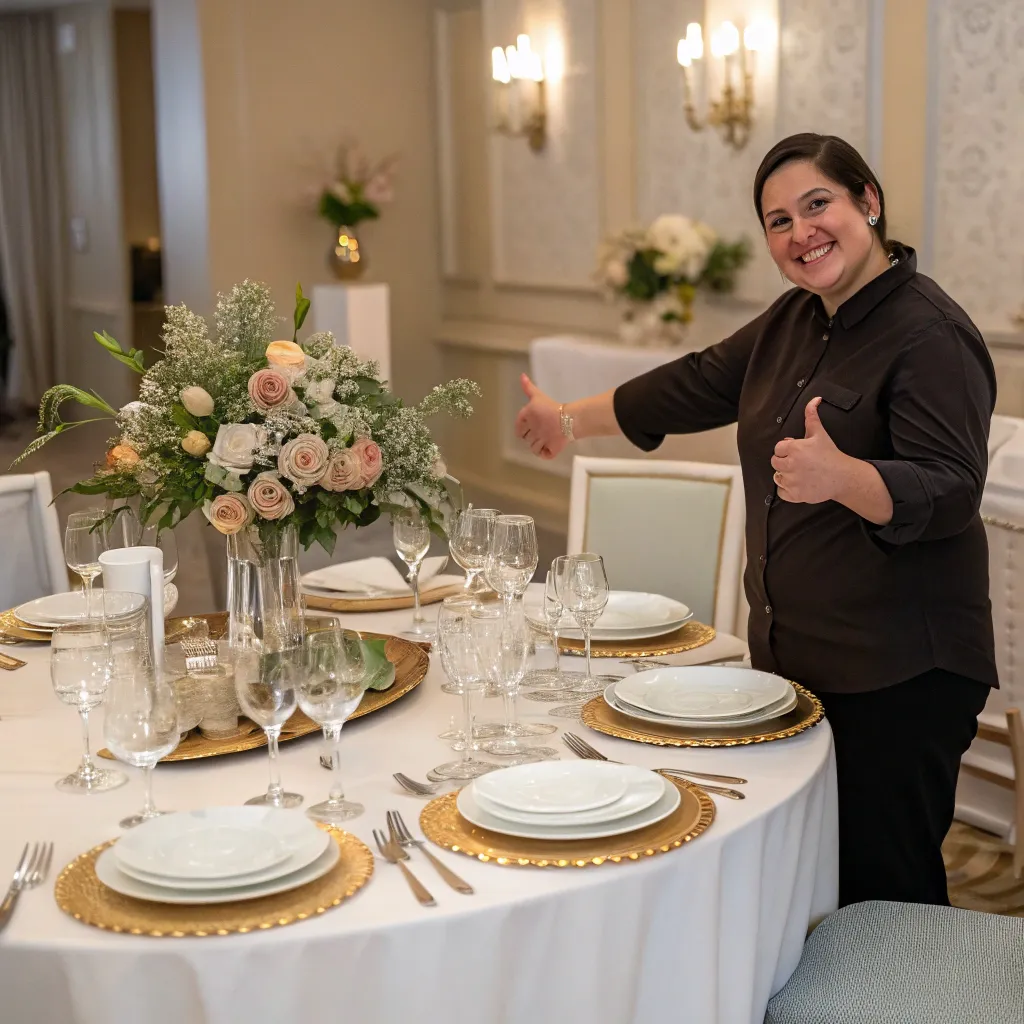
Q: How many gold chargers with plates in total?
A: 6